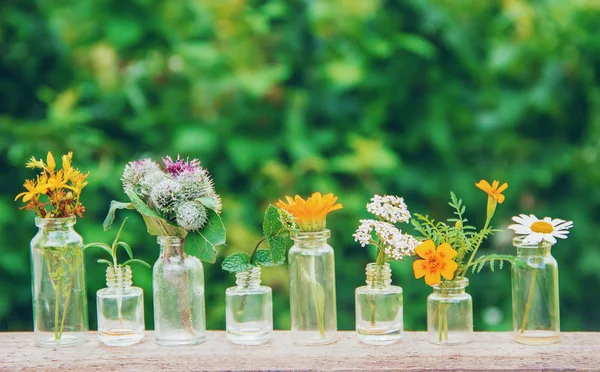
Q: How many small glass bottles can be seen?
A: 8